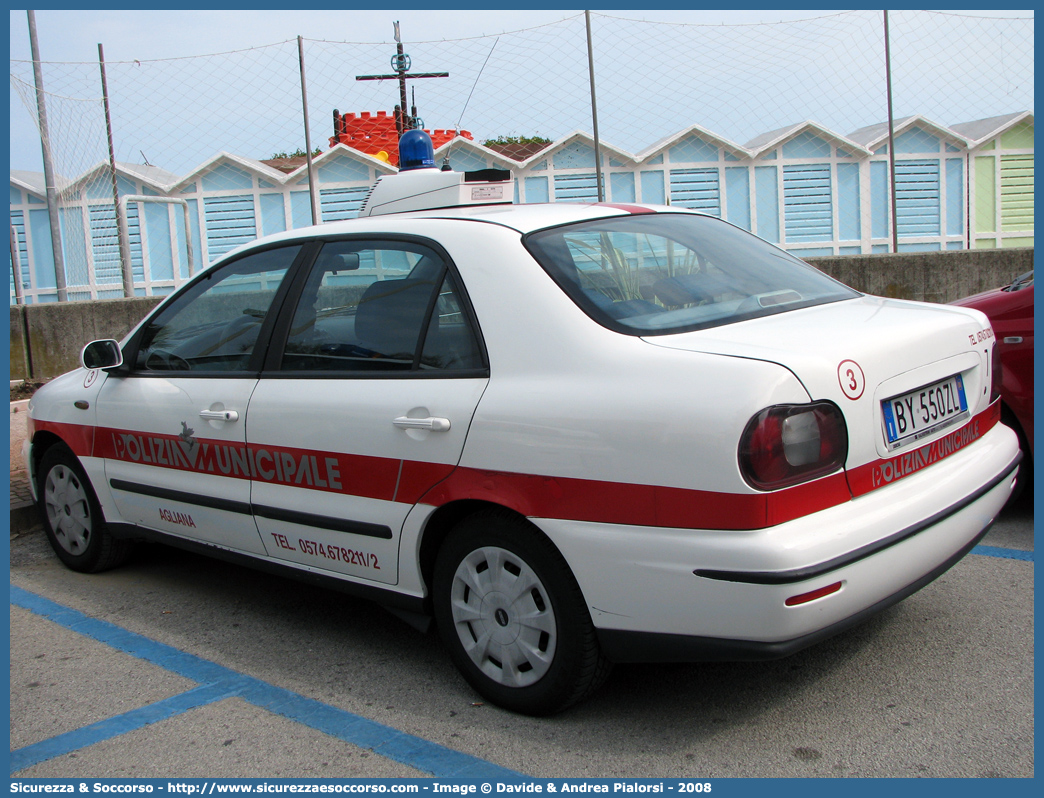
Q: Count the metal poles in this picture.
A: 5